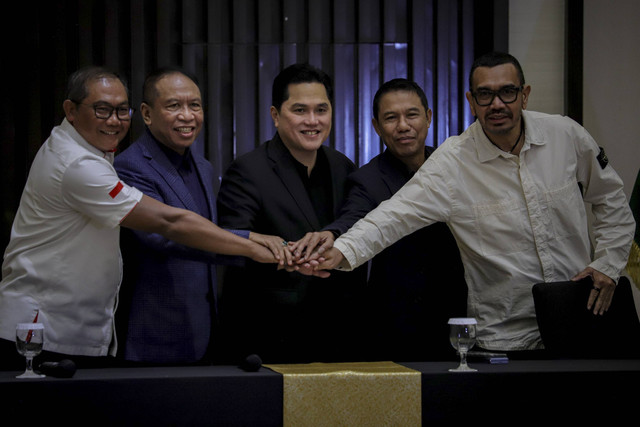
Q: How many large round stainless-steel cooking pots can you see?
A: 0